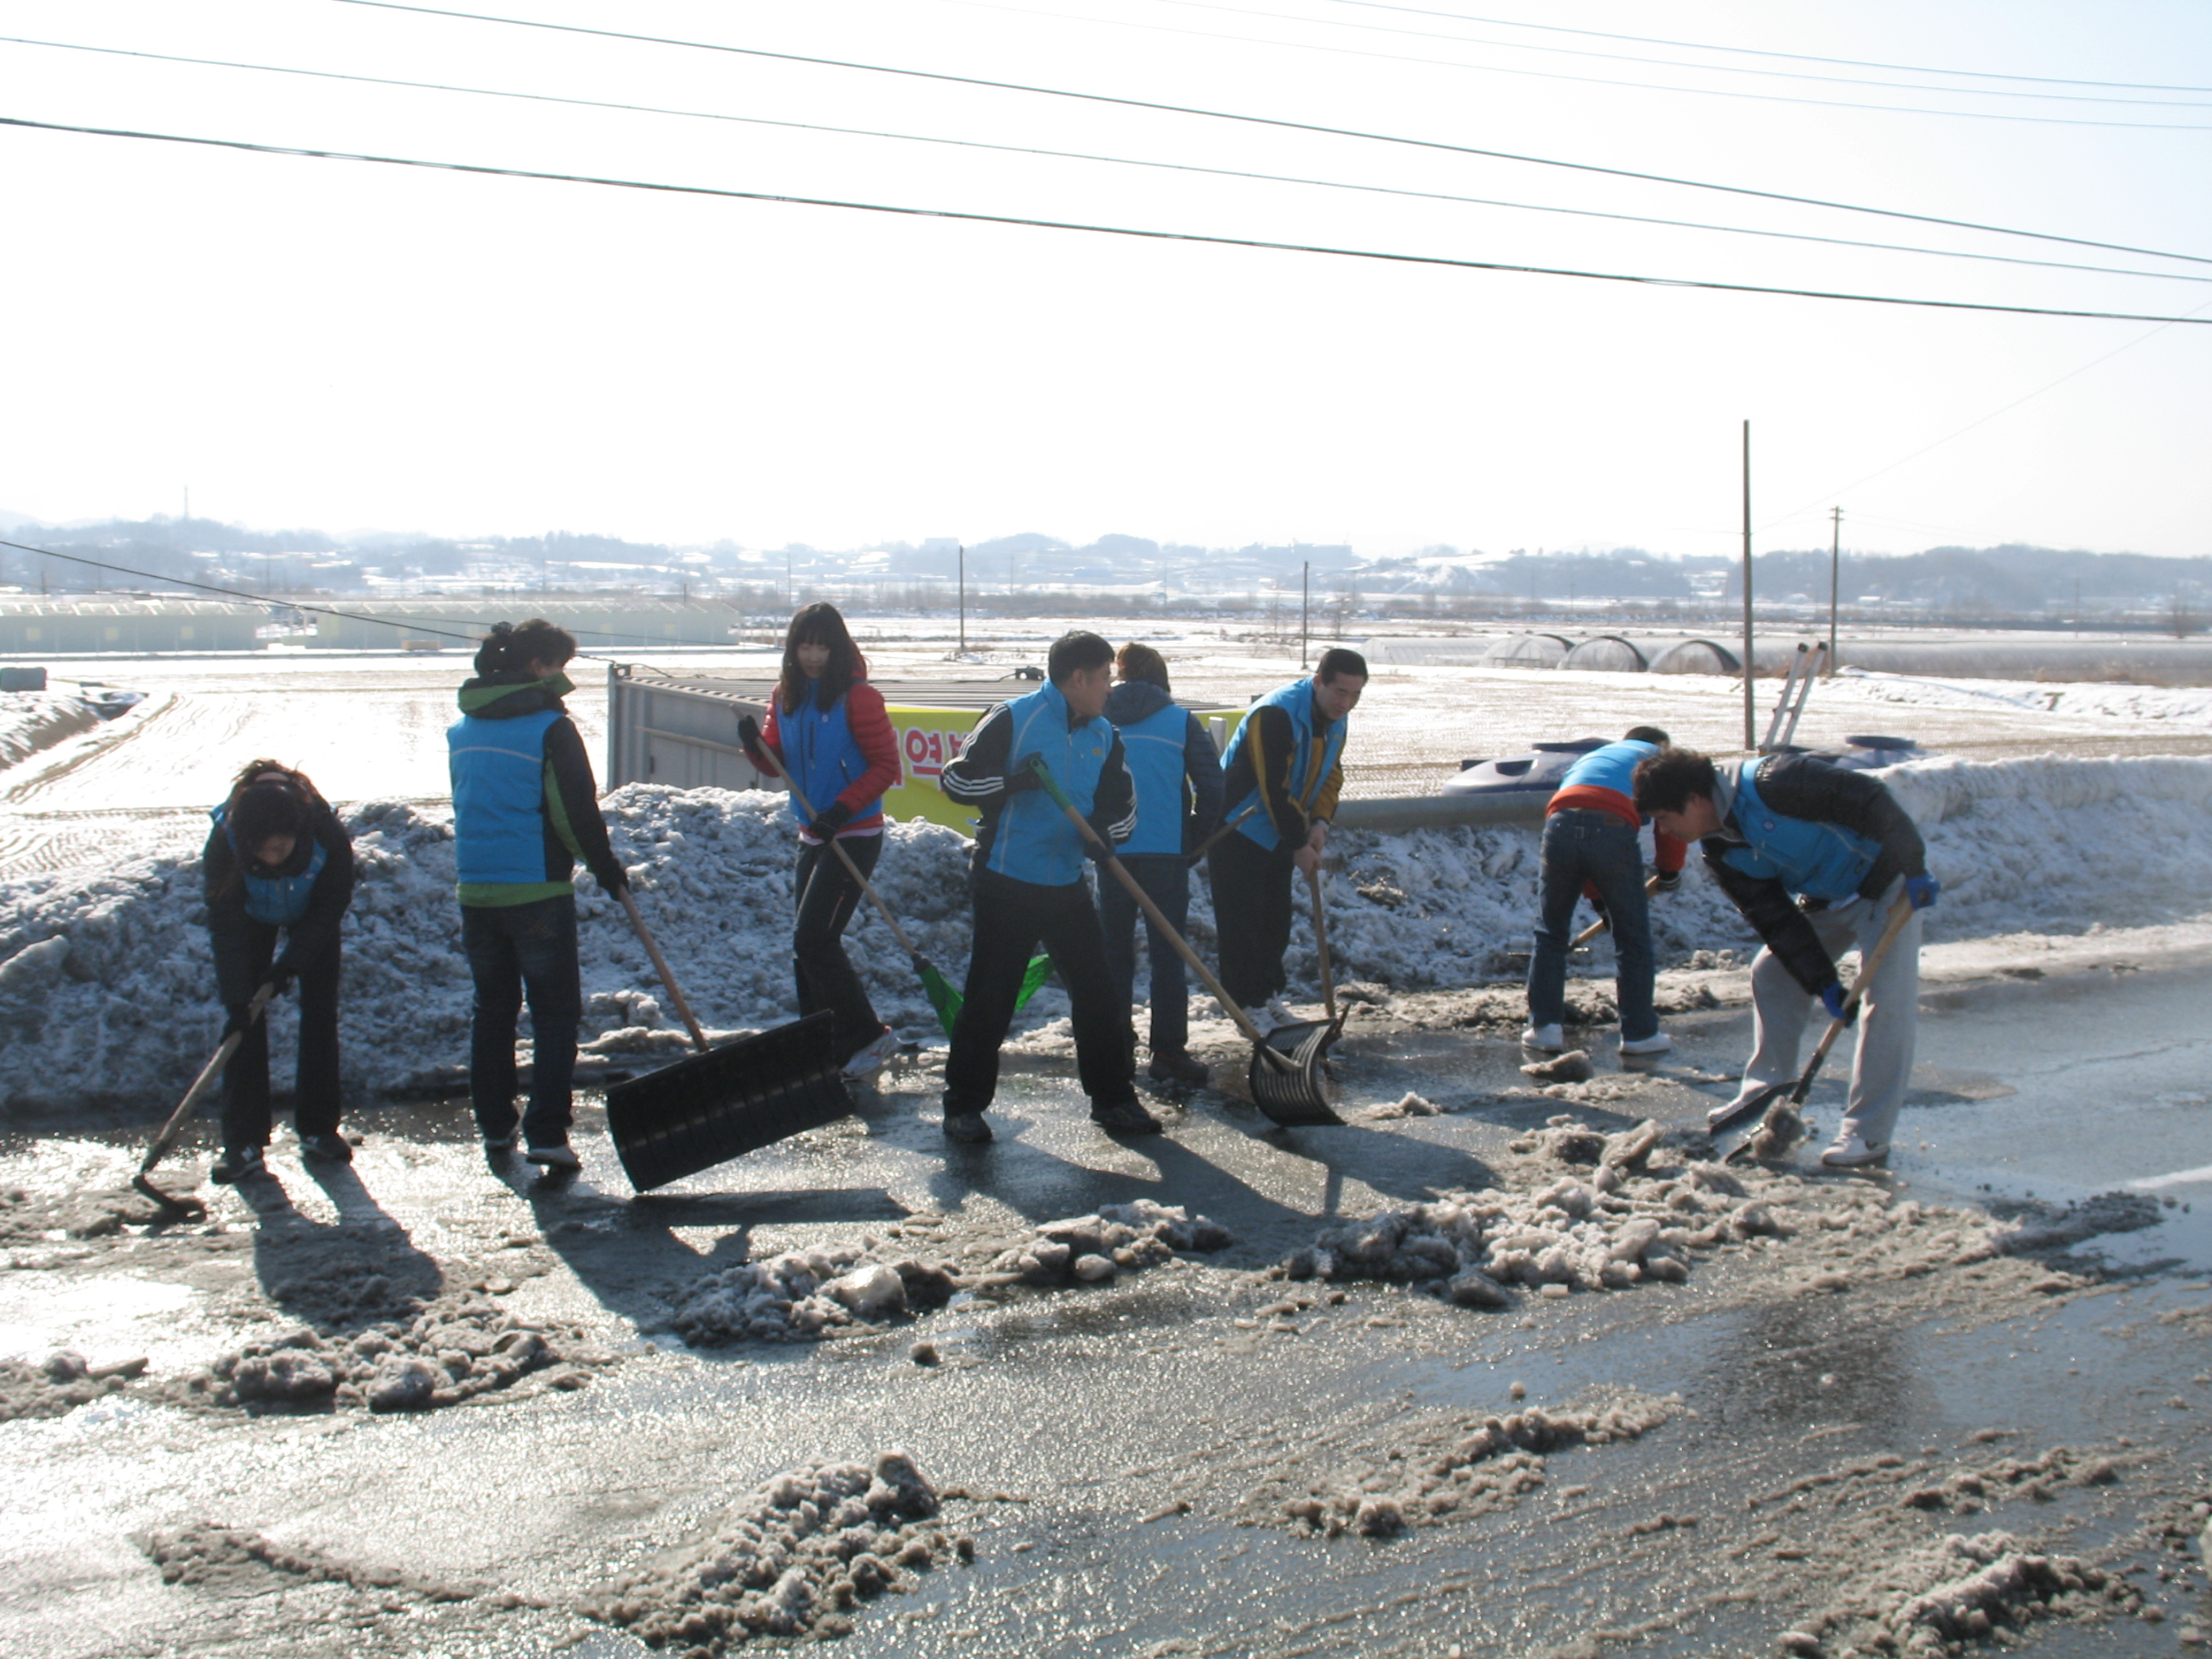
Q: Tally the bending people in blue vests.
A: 3